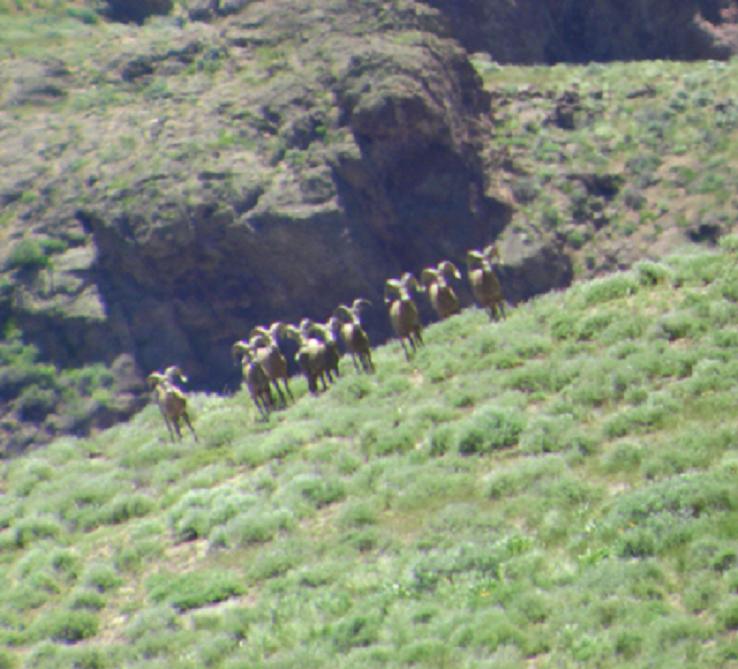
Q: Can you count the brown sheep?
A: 9